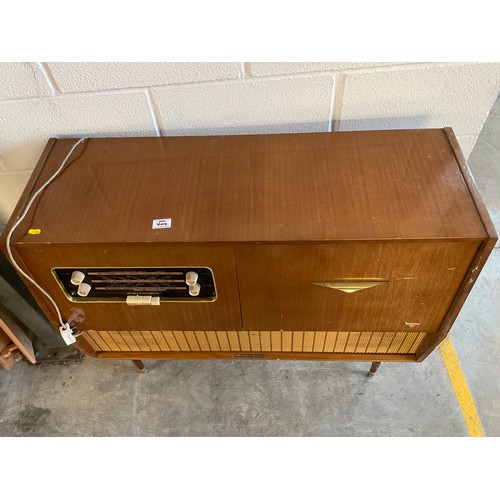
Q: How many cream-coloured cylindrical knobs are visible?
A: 4